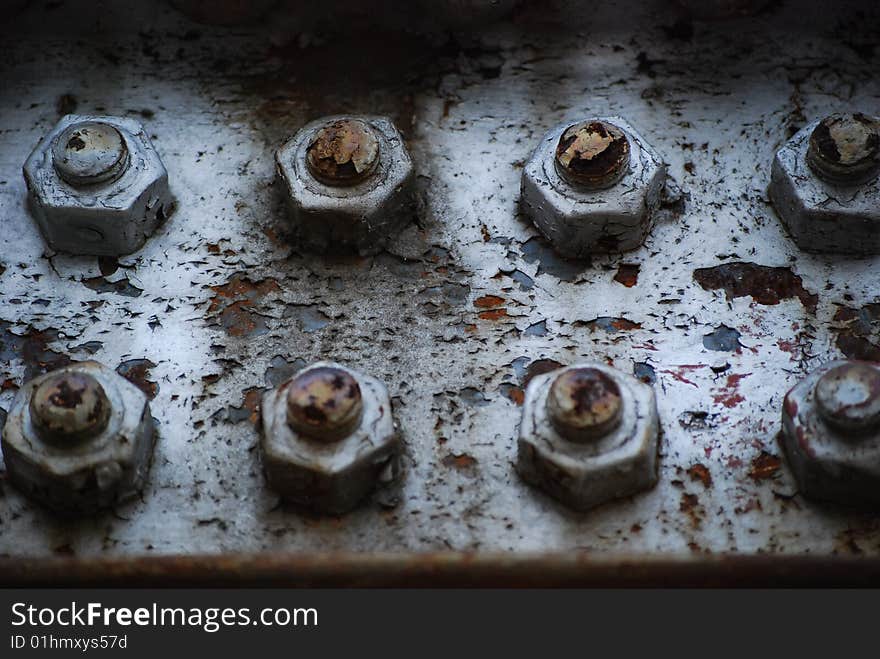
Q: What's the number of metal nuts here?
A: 8